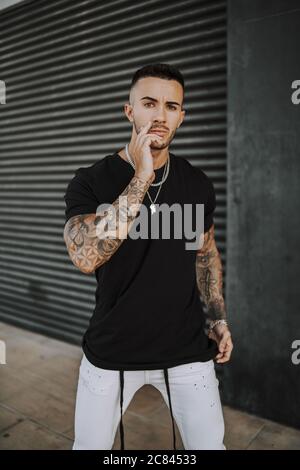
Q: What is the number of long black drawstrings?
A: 2